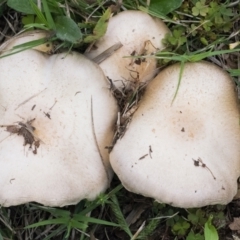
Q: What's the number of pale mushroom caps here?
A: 4